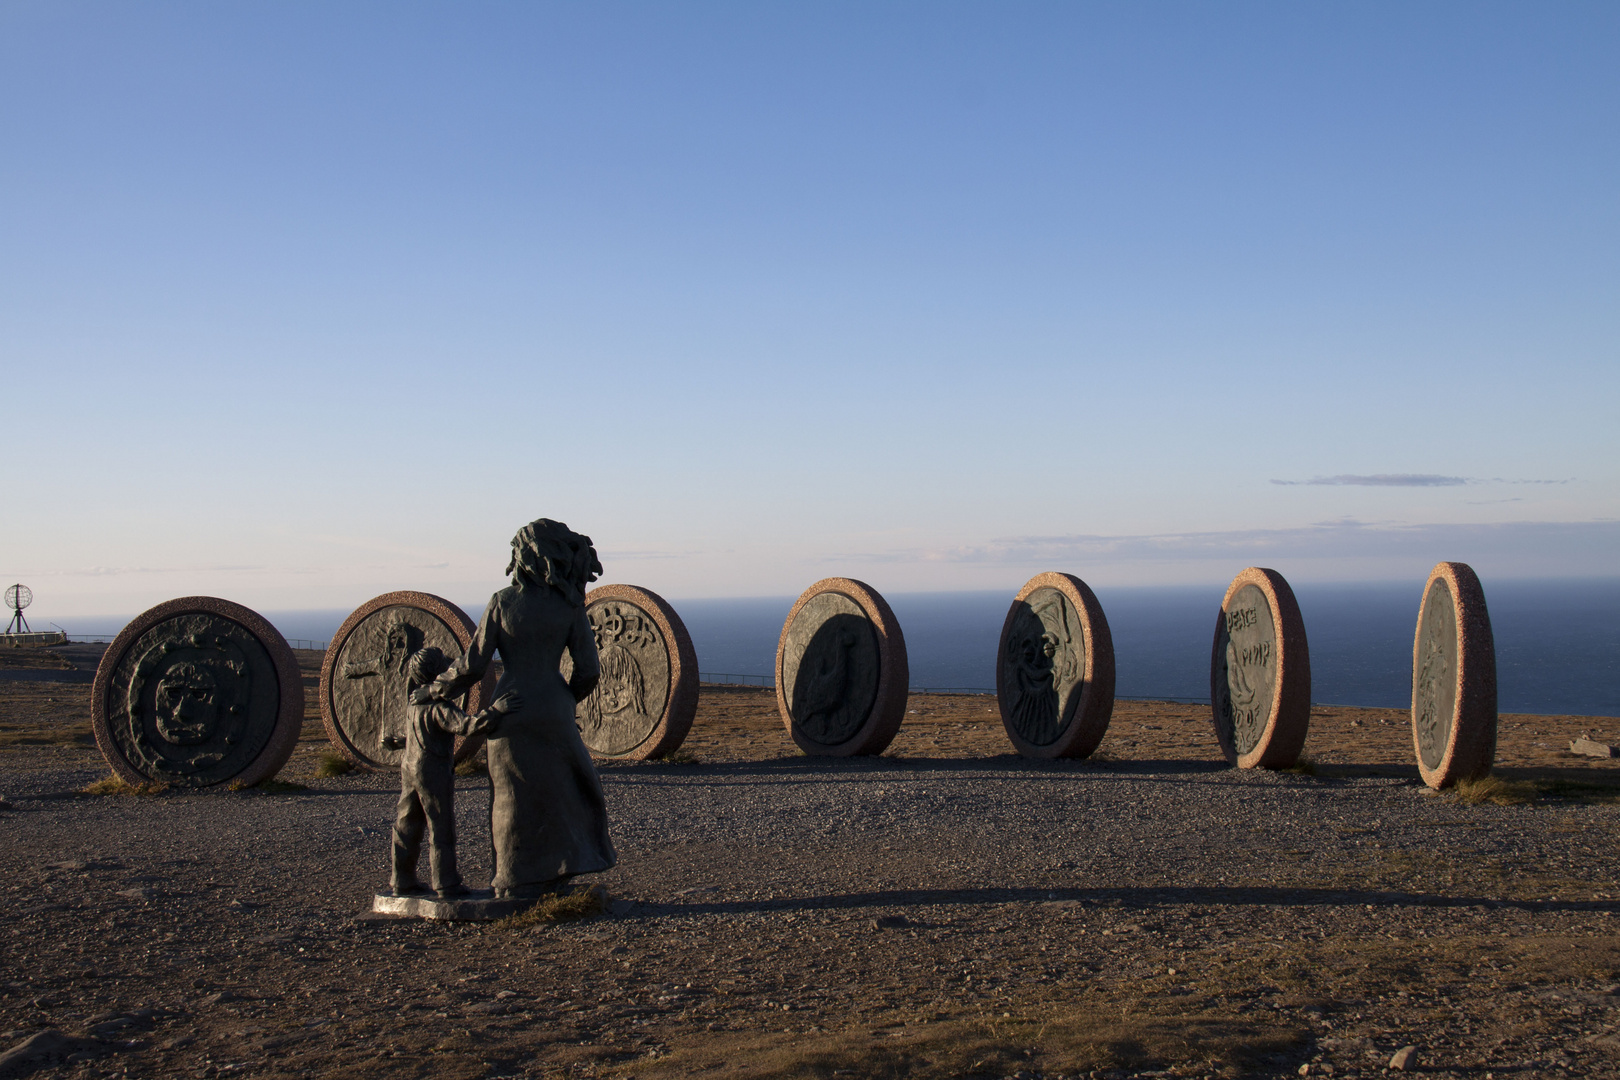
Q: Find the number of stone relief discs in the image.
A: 7